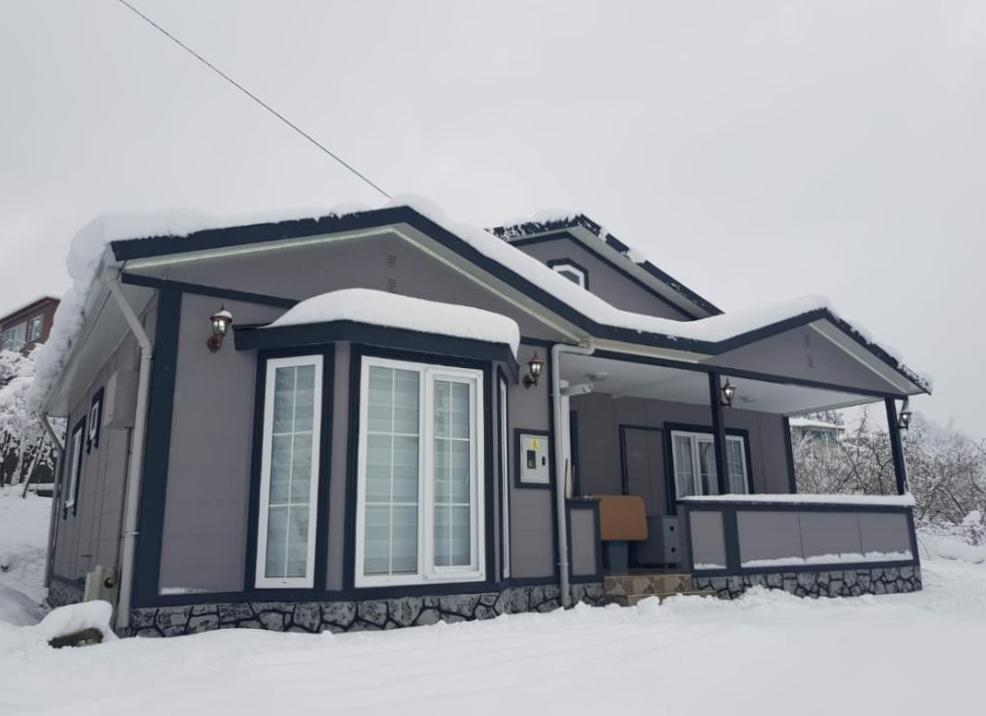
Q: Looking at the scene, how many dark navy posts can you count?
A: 2